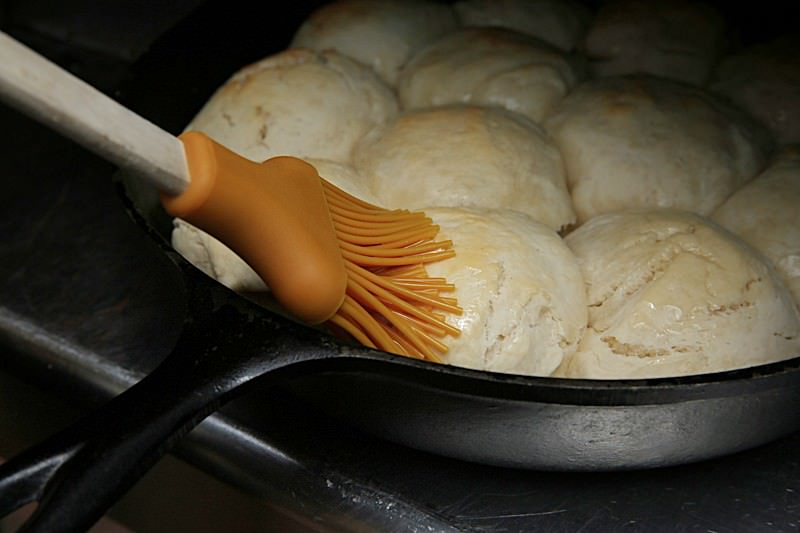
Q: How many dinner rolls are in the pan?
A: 12